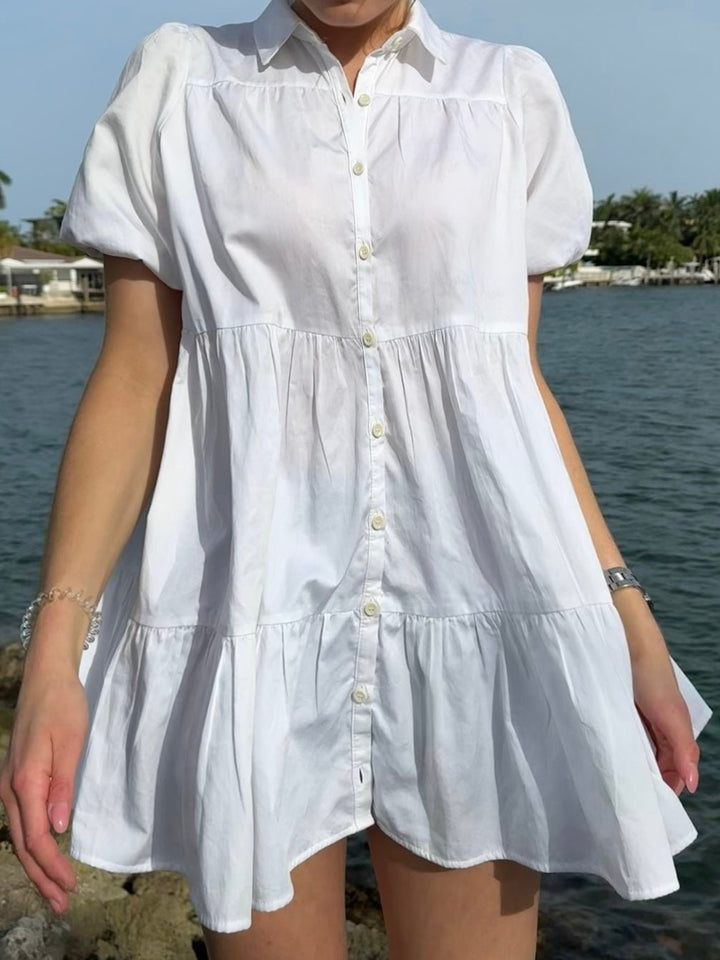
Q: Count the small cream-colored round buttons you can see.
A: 9